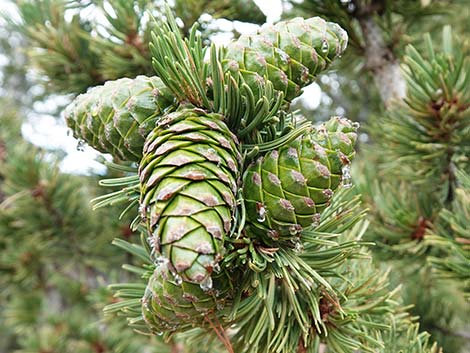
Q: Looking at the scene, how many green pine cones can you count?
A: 5